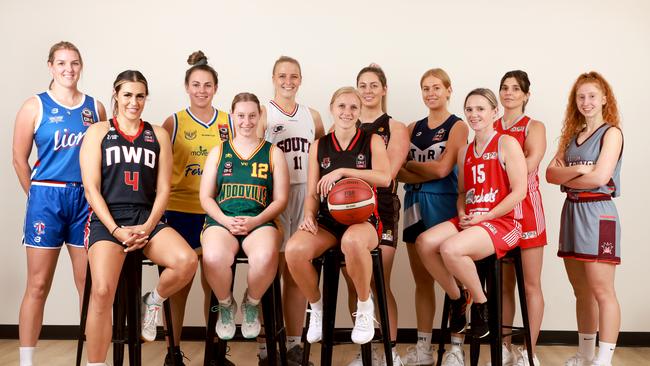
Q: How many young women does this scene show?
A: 11